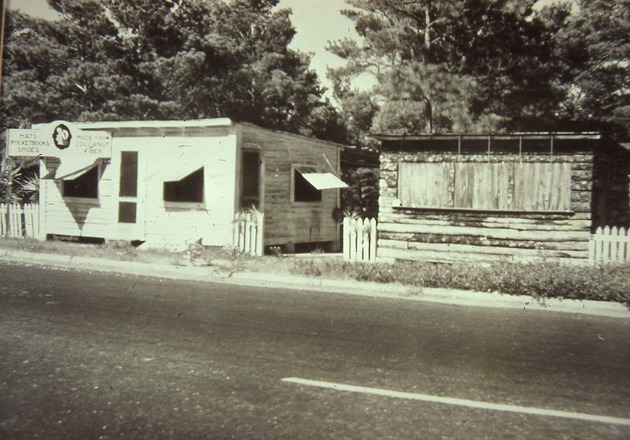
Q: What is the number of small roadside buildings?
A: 2